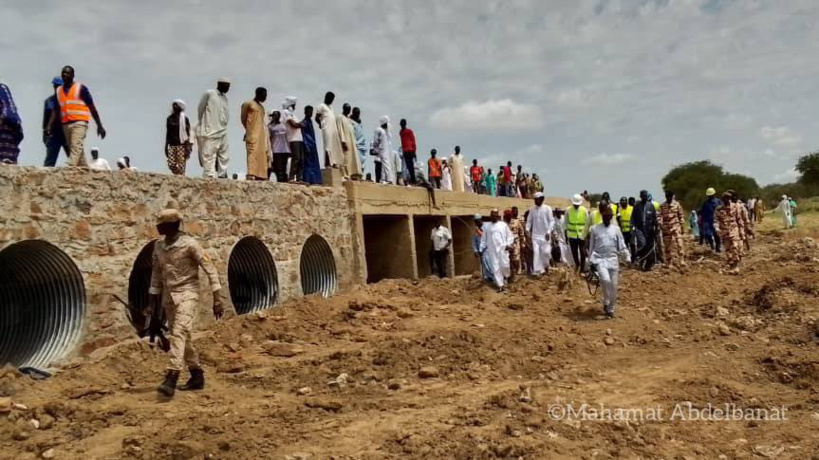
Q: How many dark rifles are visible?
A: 1